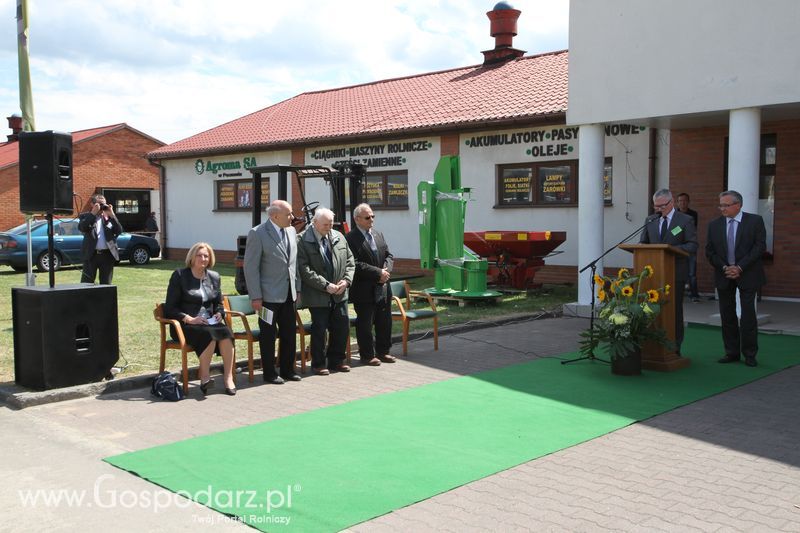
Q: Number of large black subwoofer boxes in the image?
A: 1